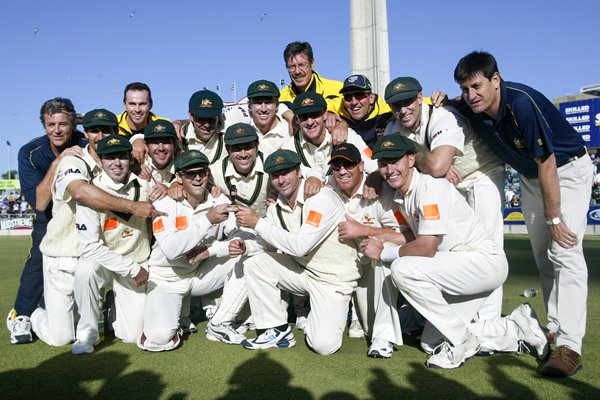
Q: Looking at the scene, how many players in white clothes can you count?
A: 12